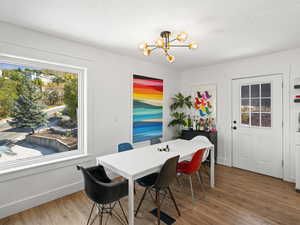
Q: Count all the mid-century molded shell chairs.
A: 6